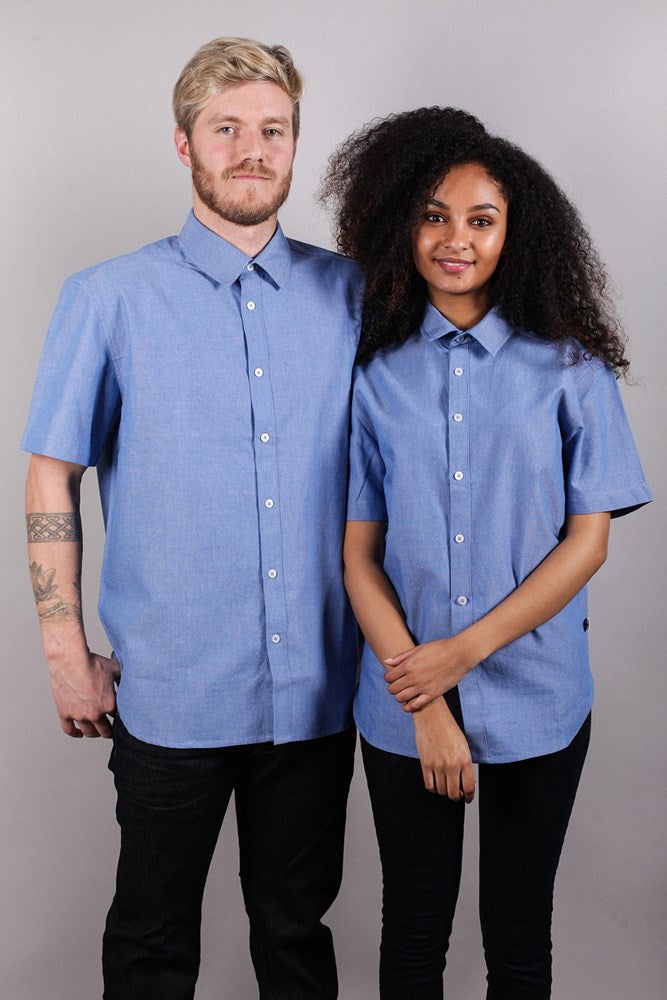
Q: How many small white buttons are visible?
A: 13